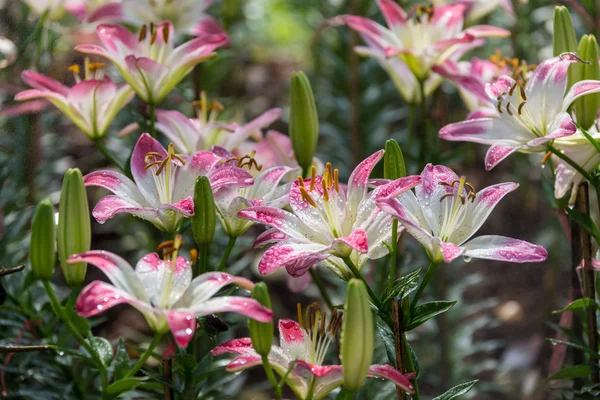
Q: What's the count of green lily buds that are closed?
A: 9